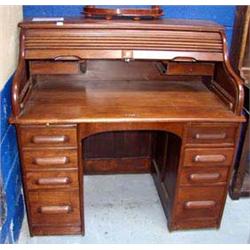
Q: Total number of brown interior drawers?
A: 2